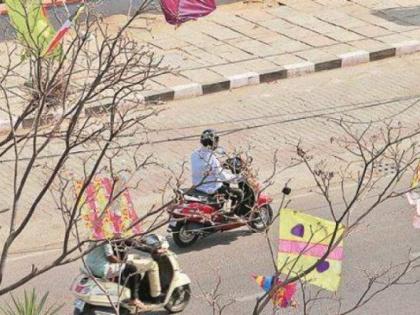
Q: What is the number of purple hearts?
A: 2